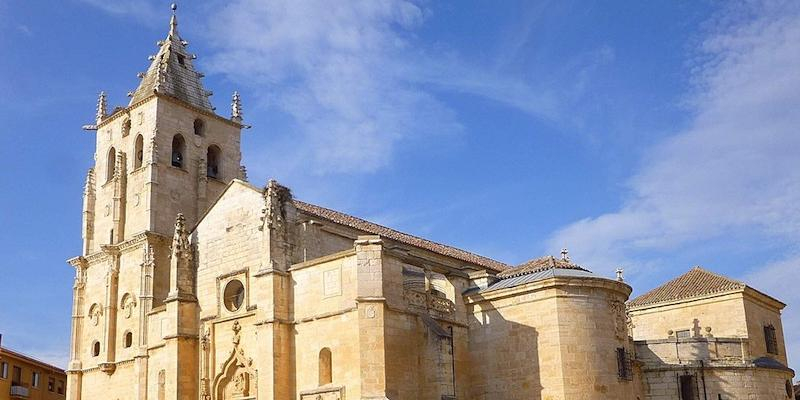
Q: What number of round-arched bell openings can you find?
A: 4